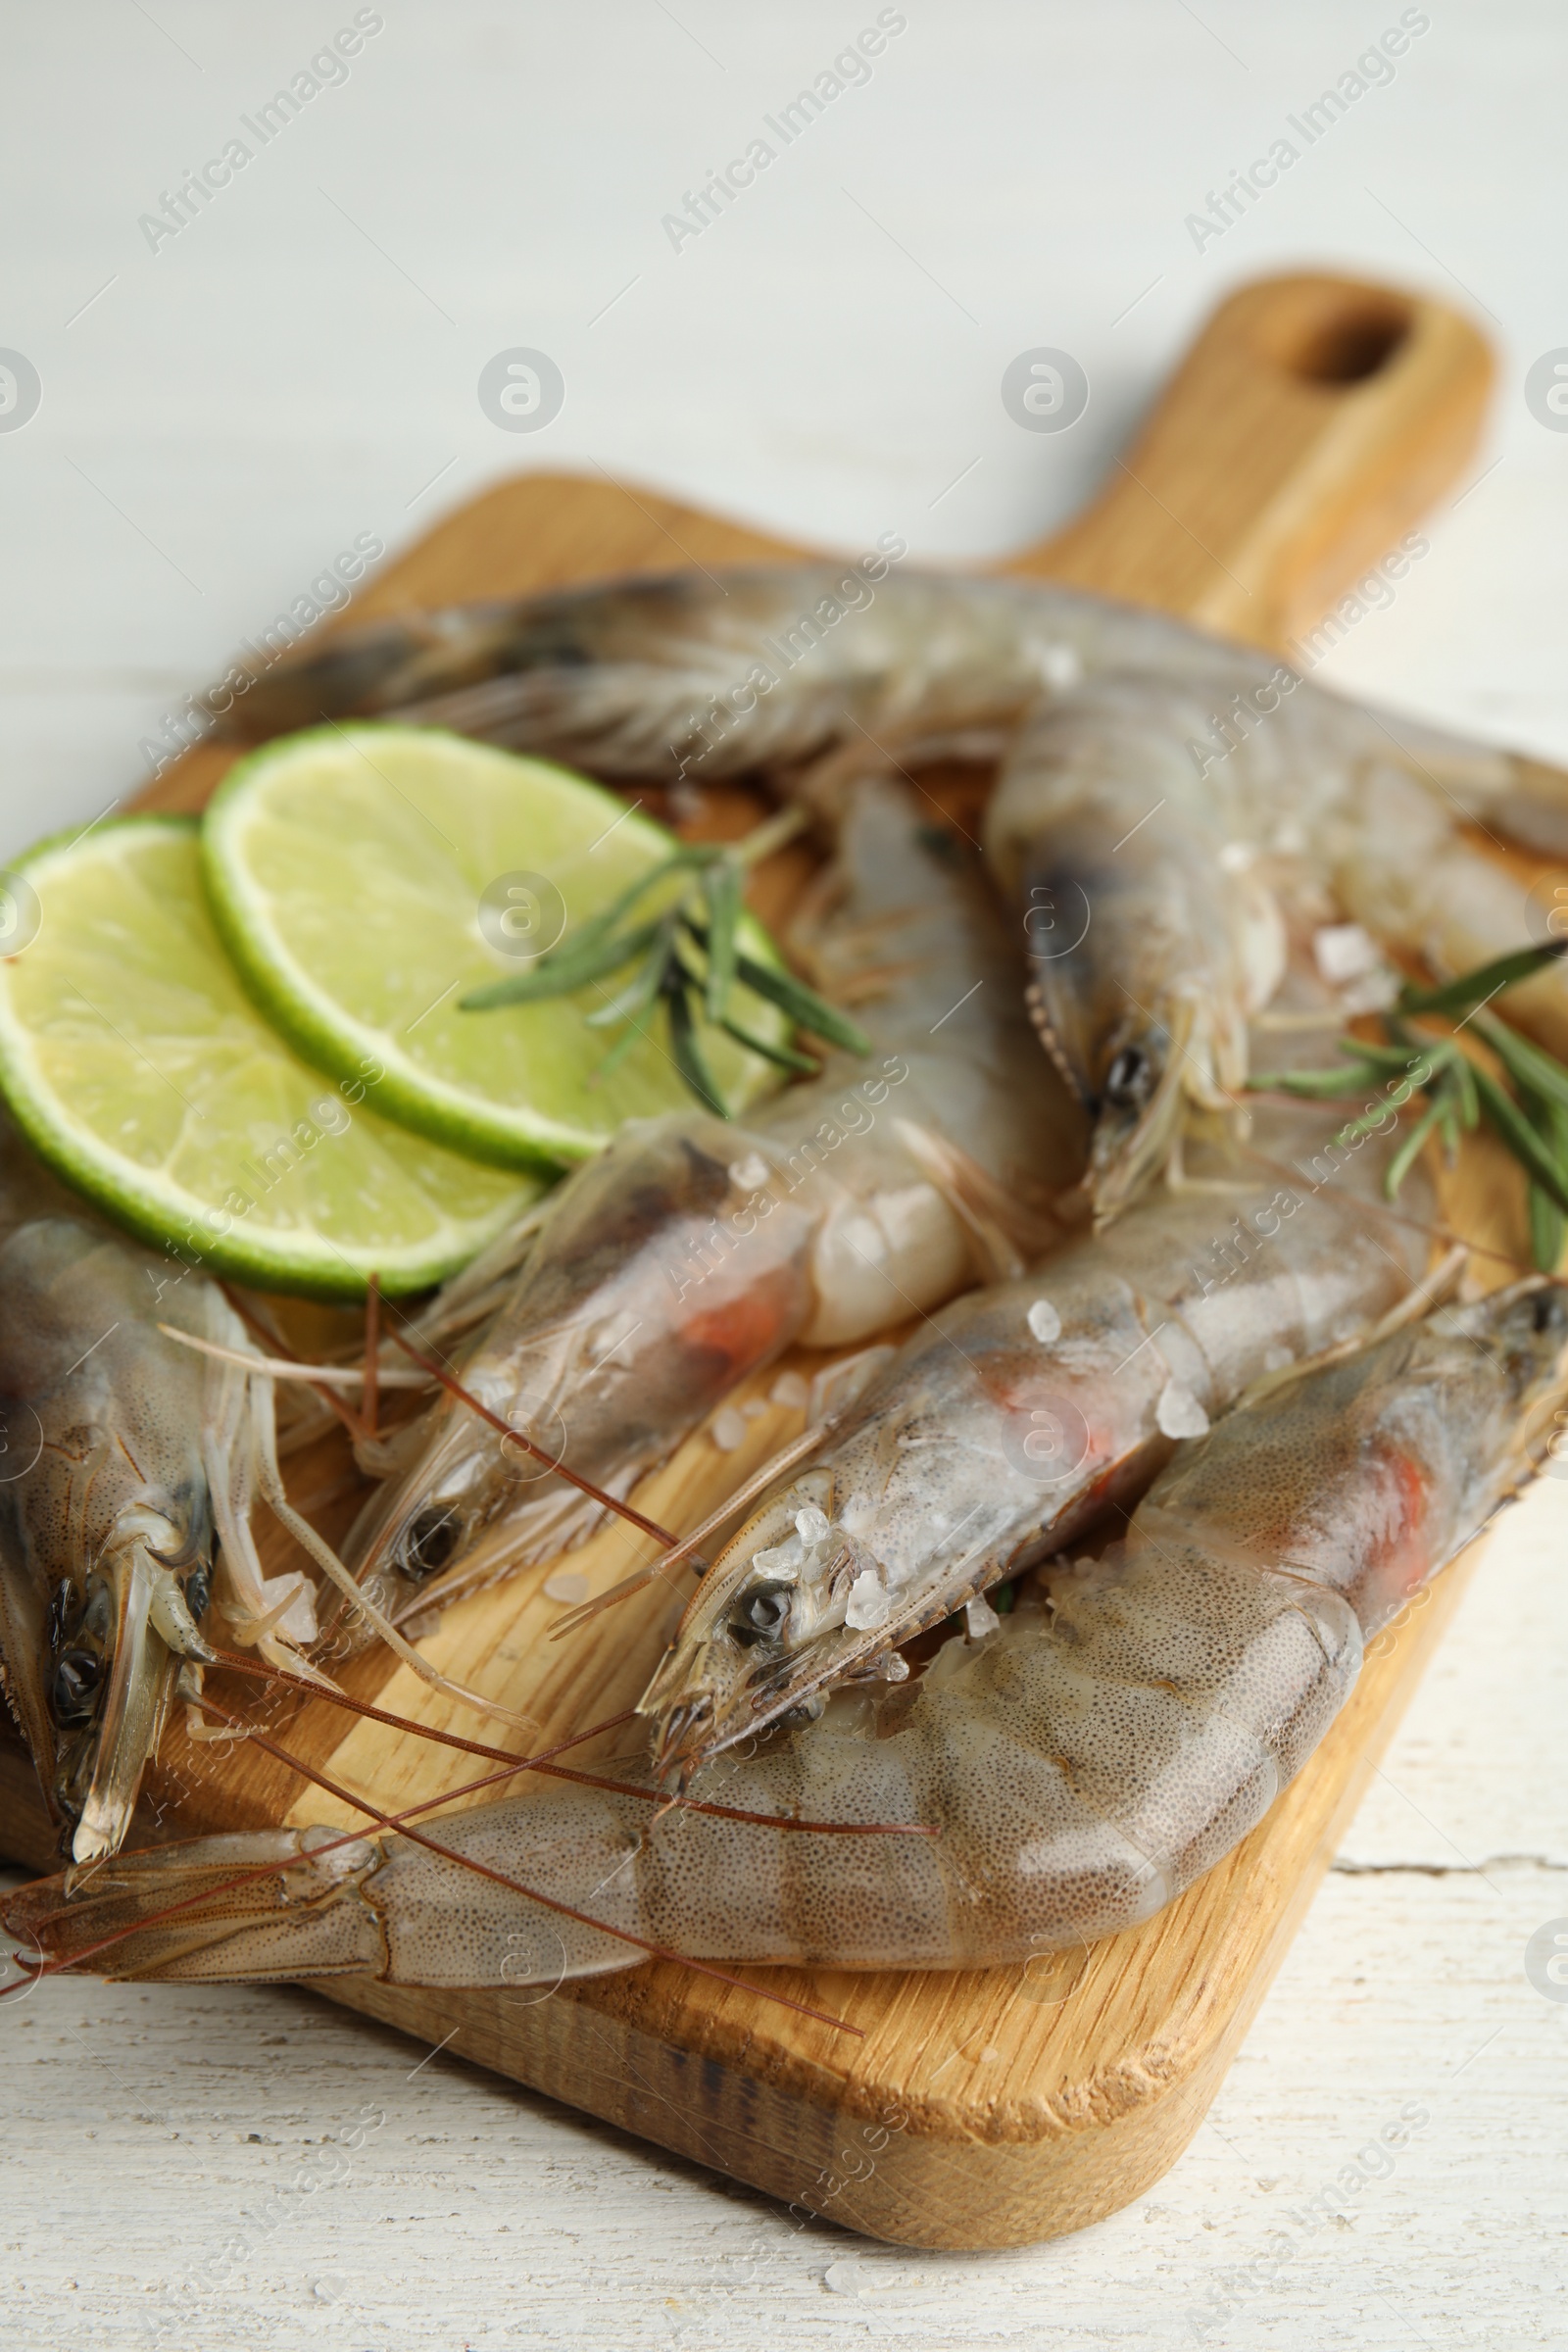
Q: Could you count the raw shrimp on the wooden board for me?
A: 6